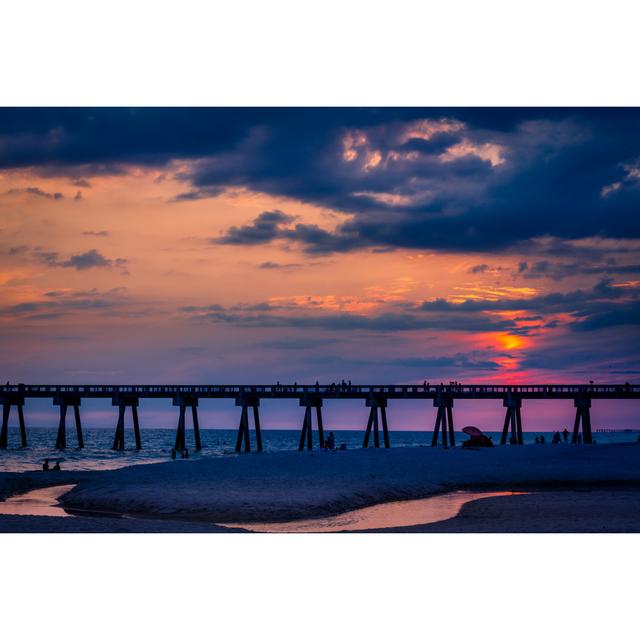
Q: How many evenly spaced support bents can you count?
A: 10